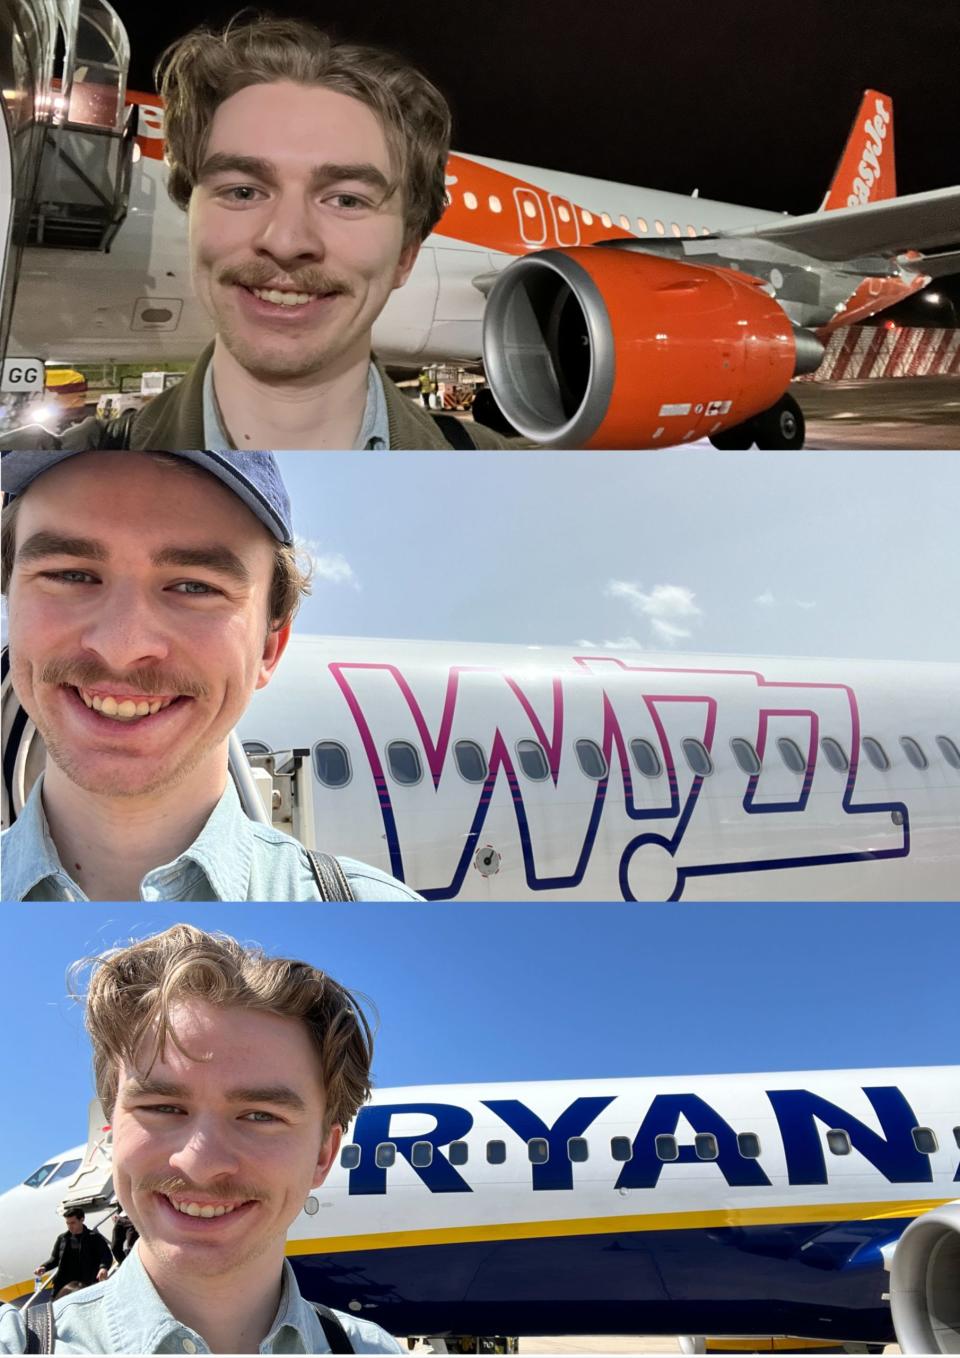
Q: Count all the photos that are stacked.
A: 3